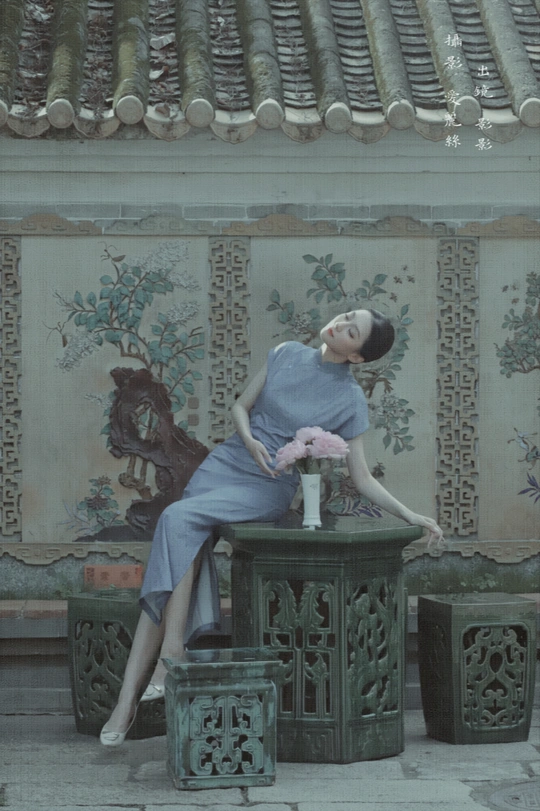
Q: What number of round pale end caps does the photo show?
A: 9